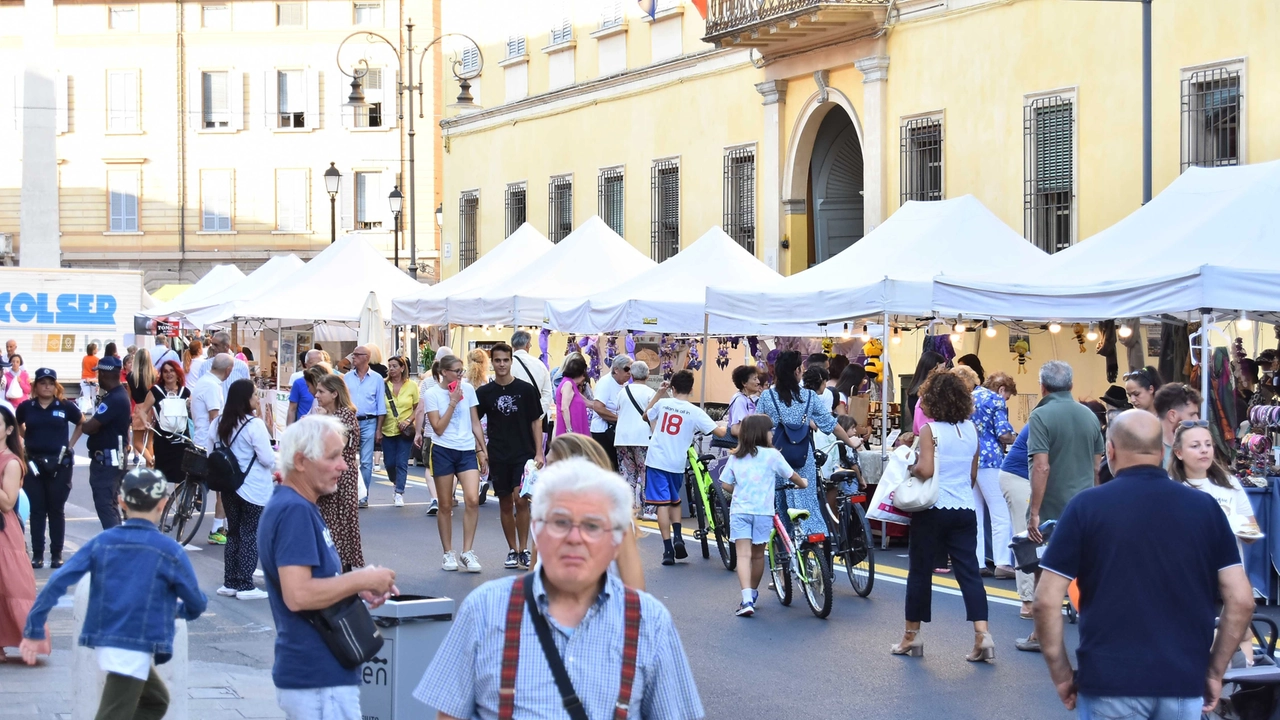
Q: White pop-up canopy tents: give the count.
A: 8